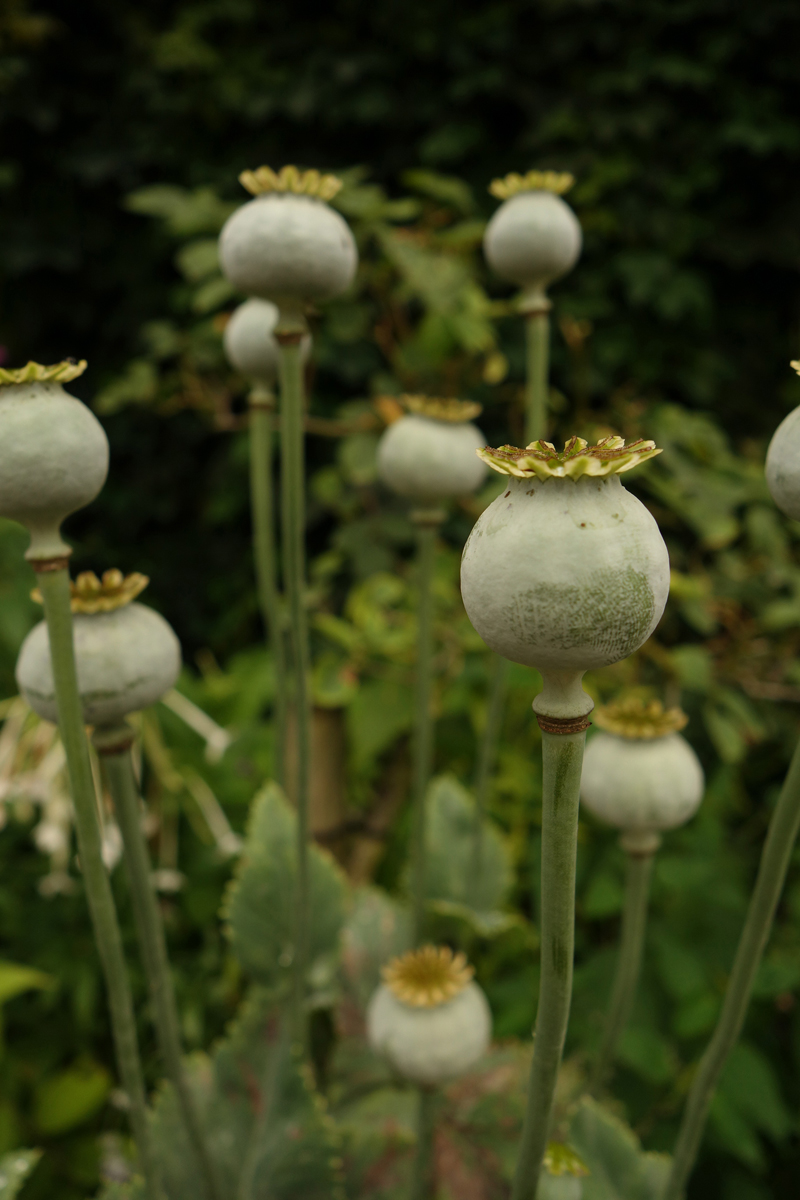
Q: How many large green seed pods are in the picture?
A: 10